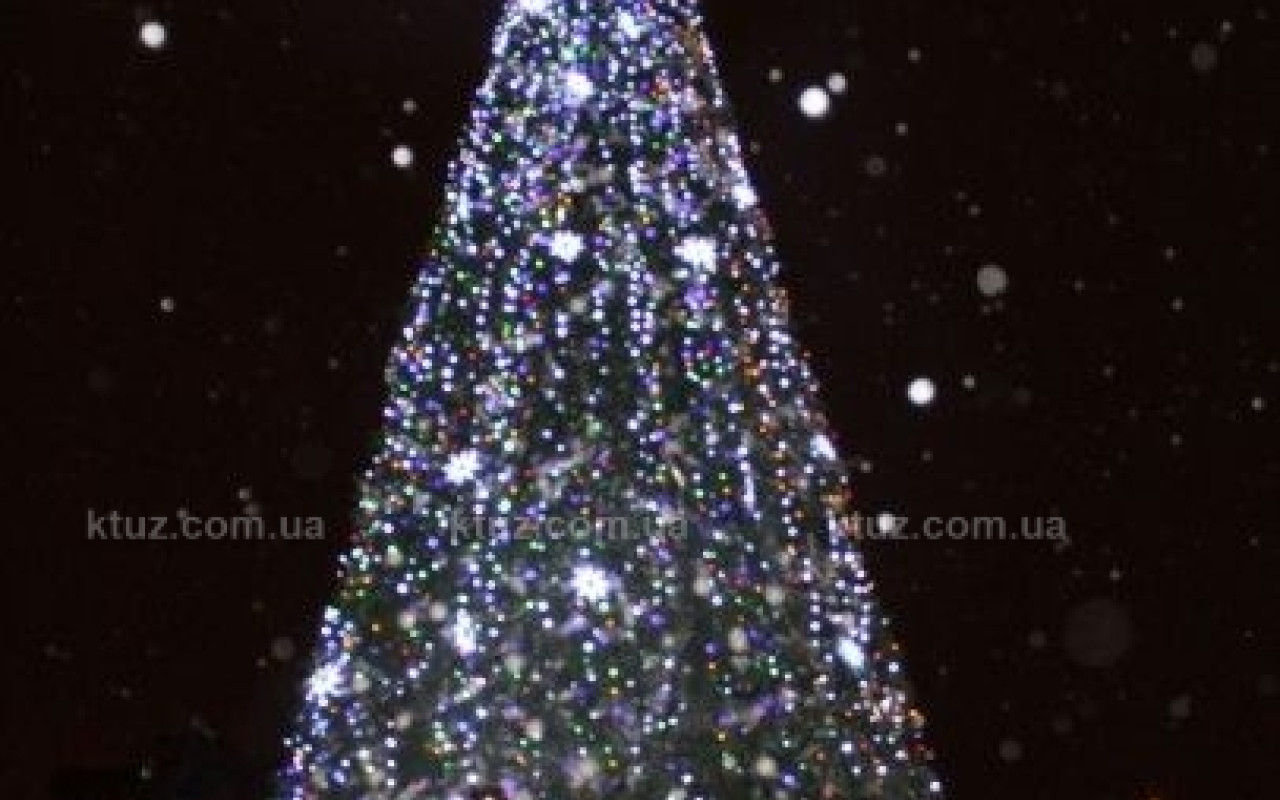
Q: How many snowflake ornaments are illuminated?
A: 12